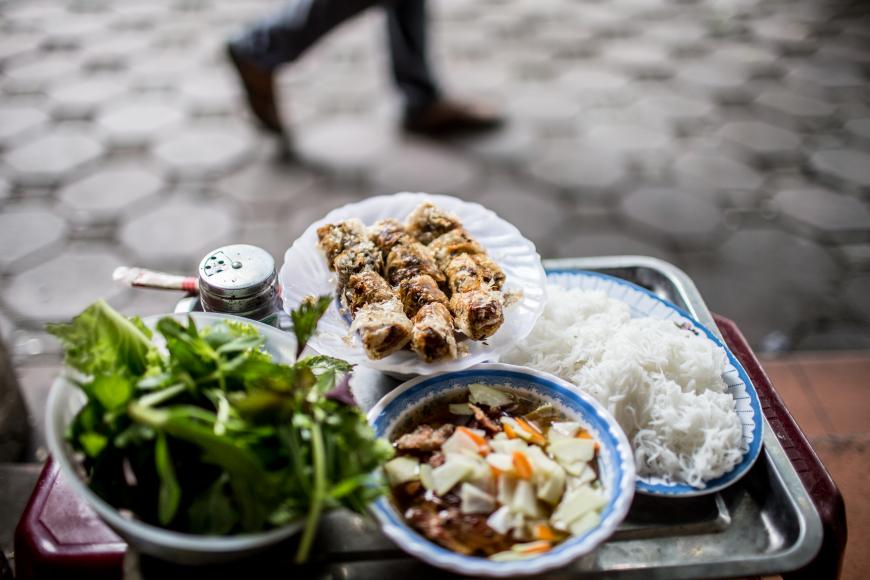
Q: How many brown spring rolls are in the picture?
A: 13